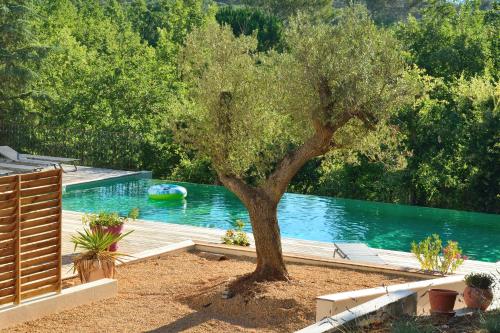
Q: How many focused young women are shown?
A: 0